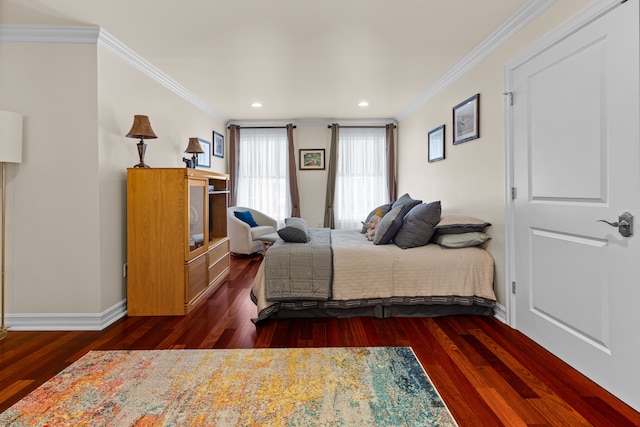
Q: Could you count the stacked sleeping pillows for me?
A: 2